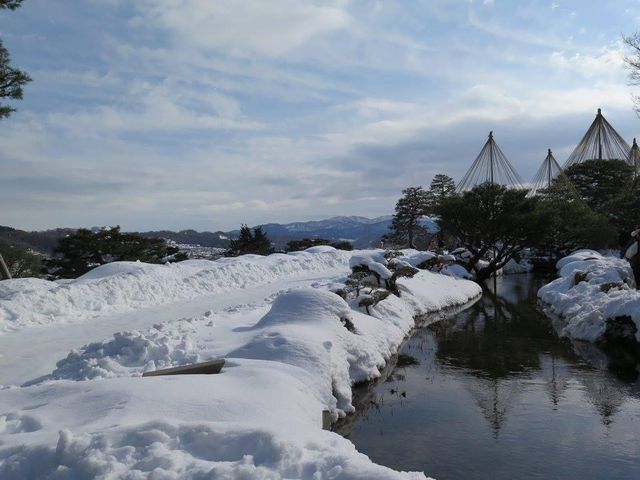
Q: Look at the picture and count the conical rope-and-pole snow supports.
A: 4